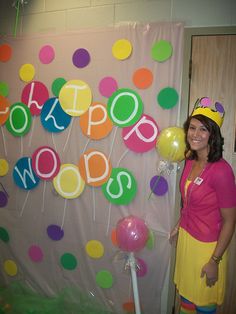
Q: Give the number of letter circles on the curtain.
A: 13